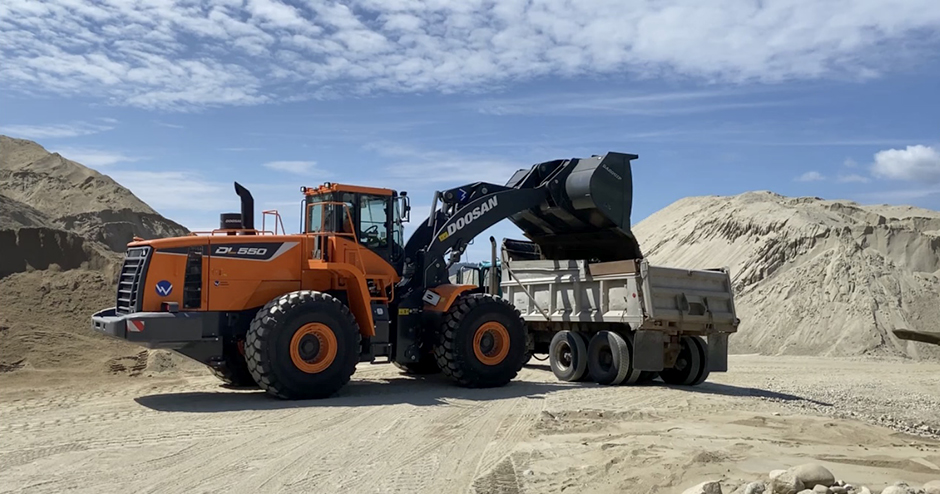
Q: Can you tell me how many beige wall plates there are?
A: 0